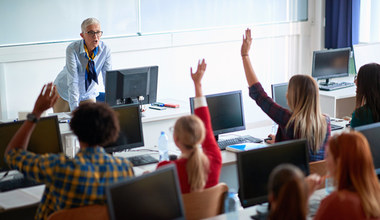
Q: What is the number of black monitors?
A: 9